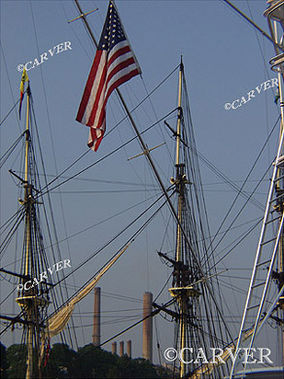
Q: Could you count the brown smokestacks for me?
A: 5